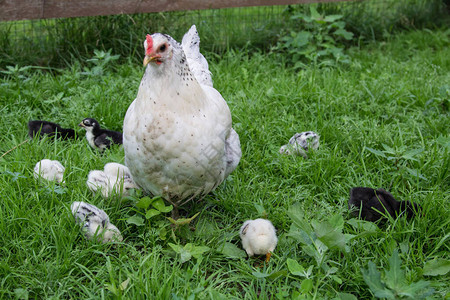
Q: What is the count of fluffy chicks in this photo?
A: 9